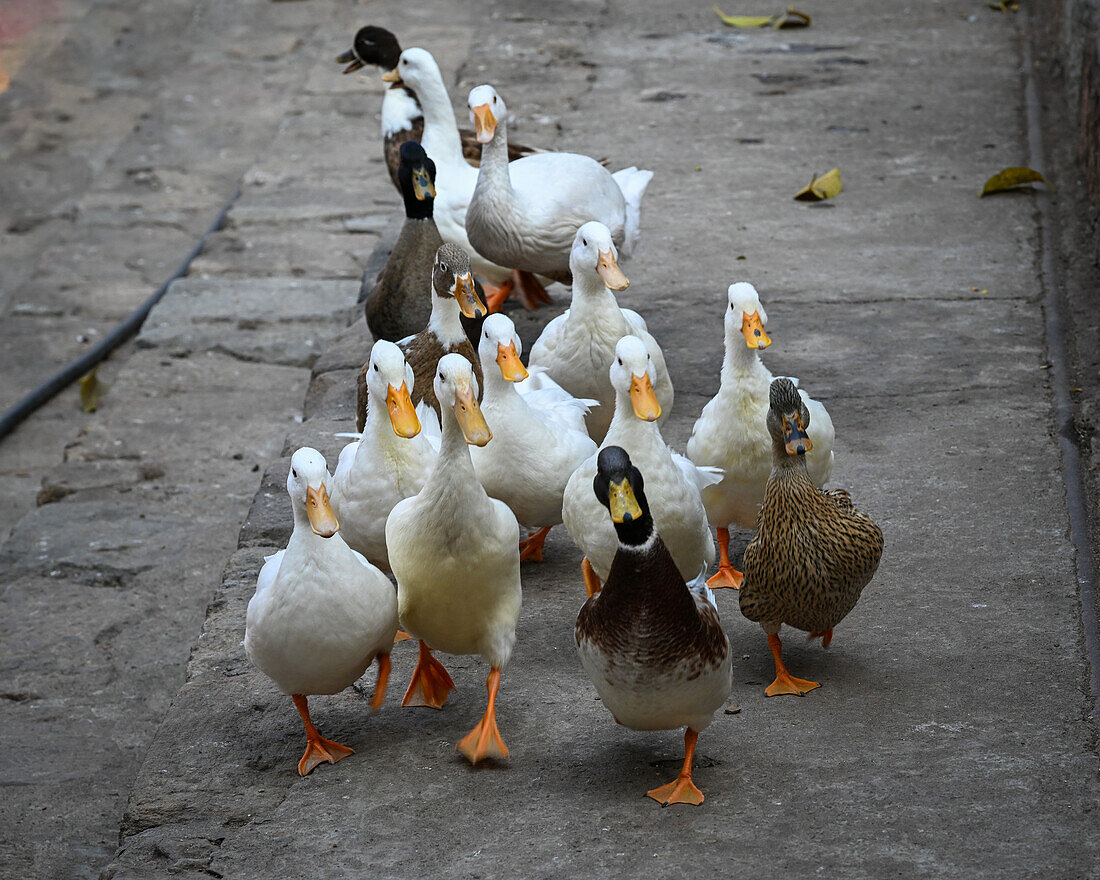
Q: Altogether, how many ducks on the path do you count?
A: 14